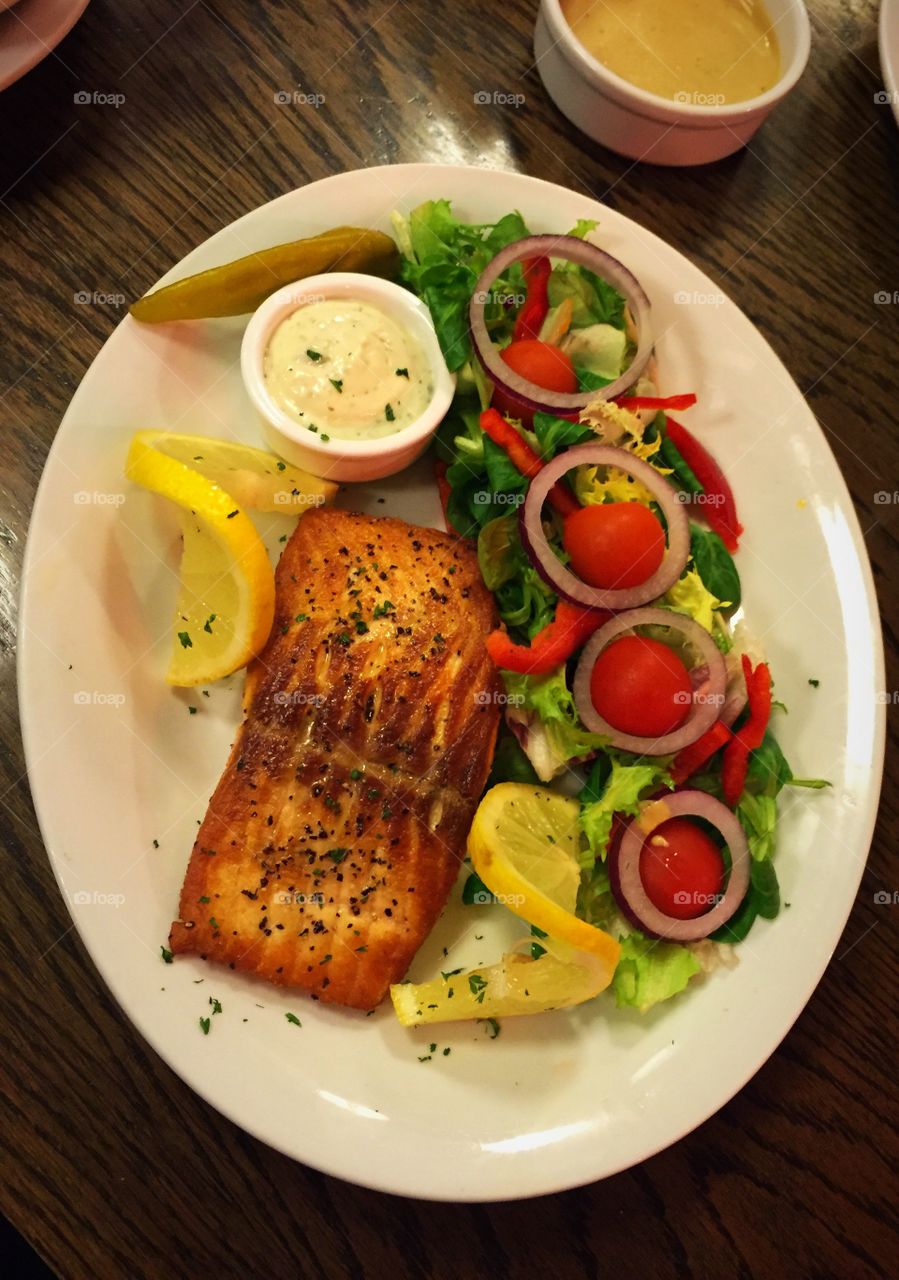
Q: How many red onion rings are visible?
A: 4